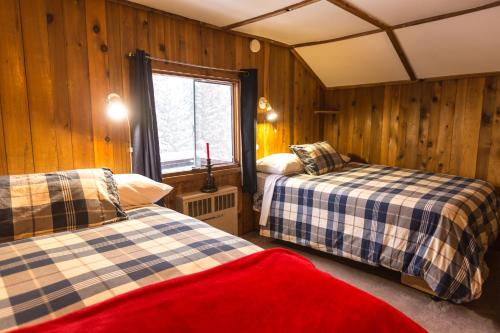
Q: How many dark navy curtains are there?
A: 2